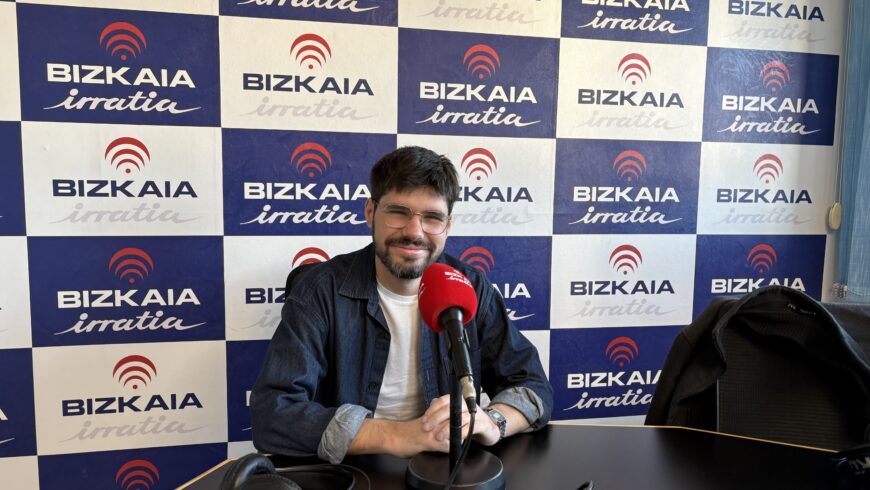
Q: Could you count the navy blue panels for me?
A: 15